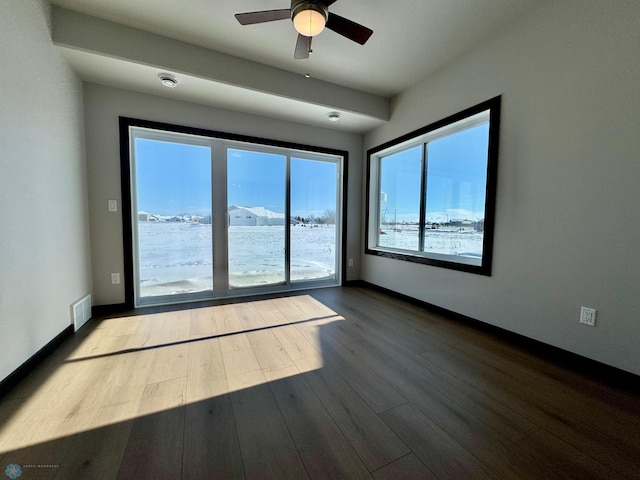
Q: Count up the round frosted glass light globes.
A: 1